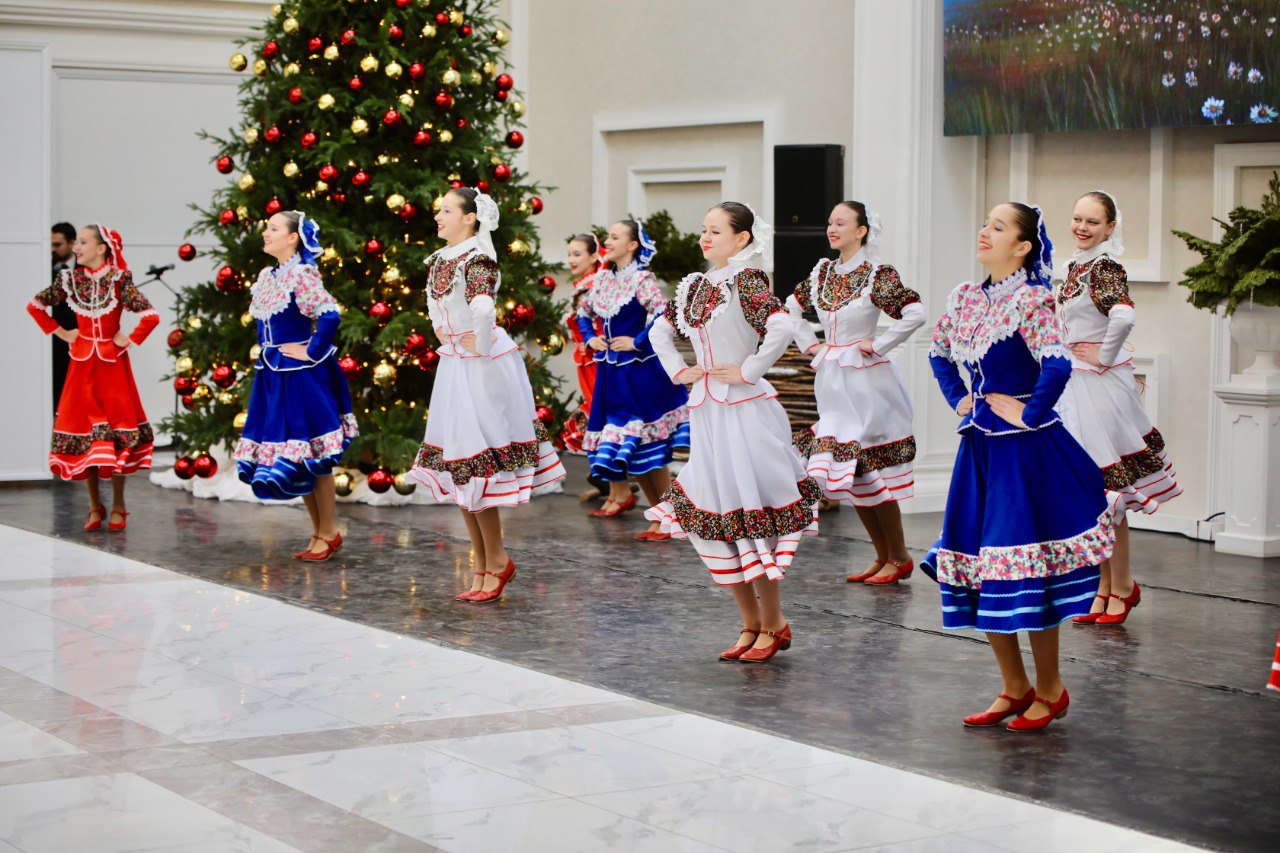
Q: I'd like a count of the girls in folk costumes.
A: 9